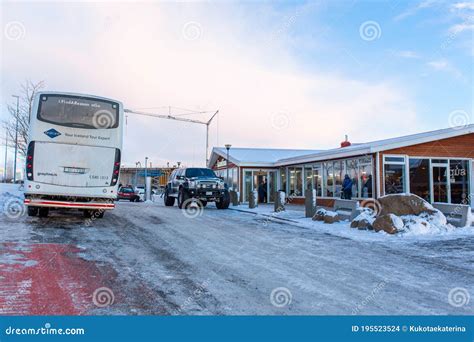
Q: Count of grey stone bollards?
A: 4